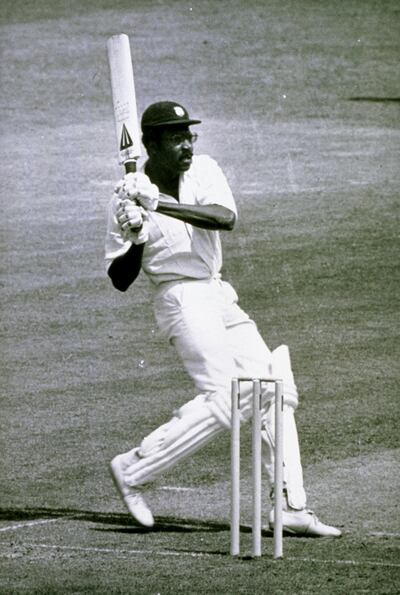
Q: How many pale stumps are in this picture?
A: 3